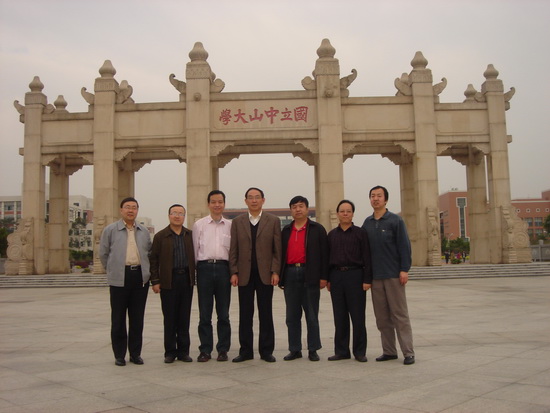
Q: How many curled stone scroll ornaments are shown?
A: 12